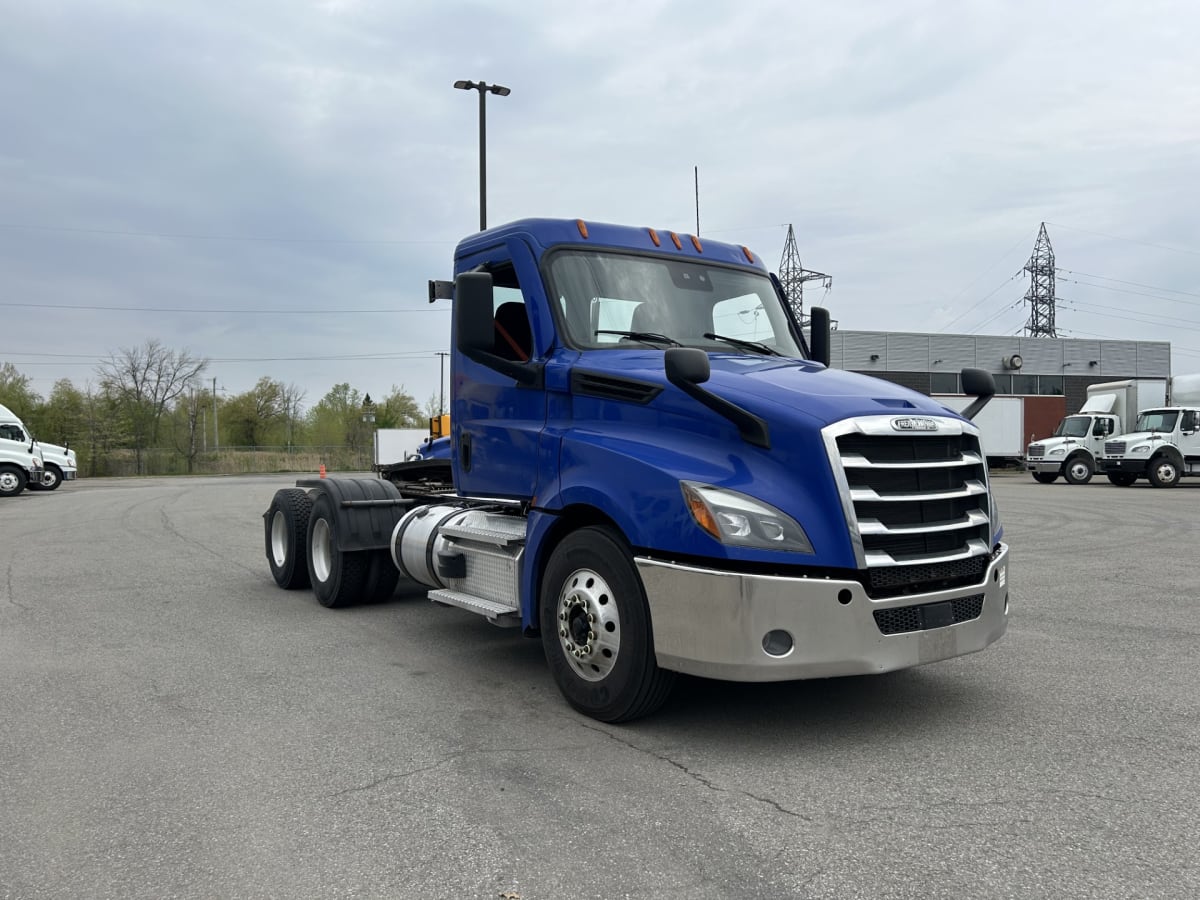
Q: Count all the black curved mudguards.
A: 1